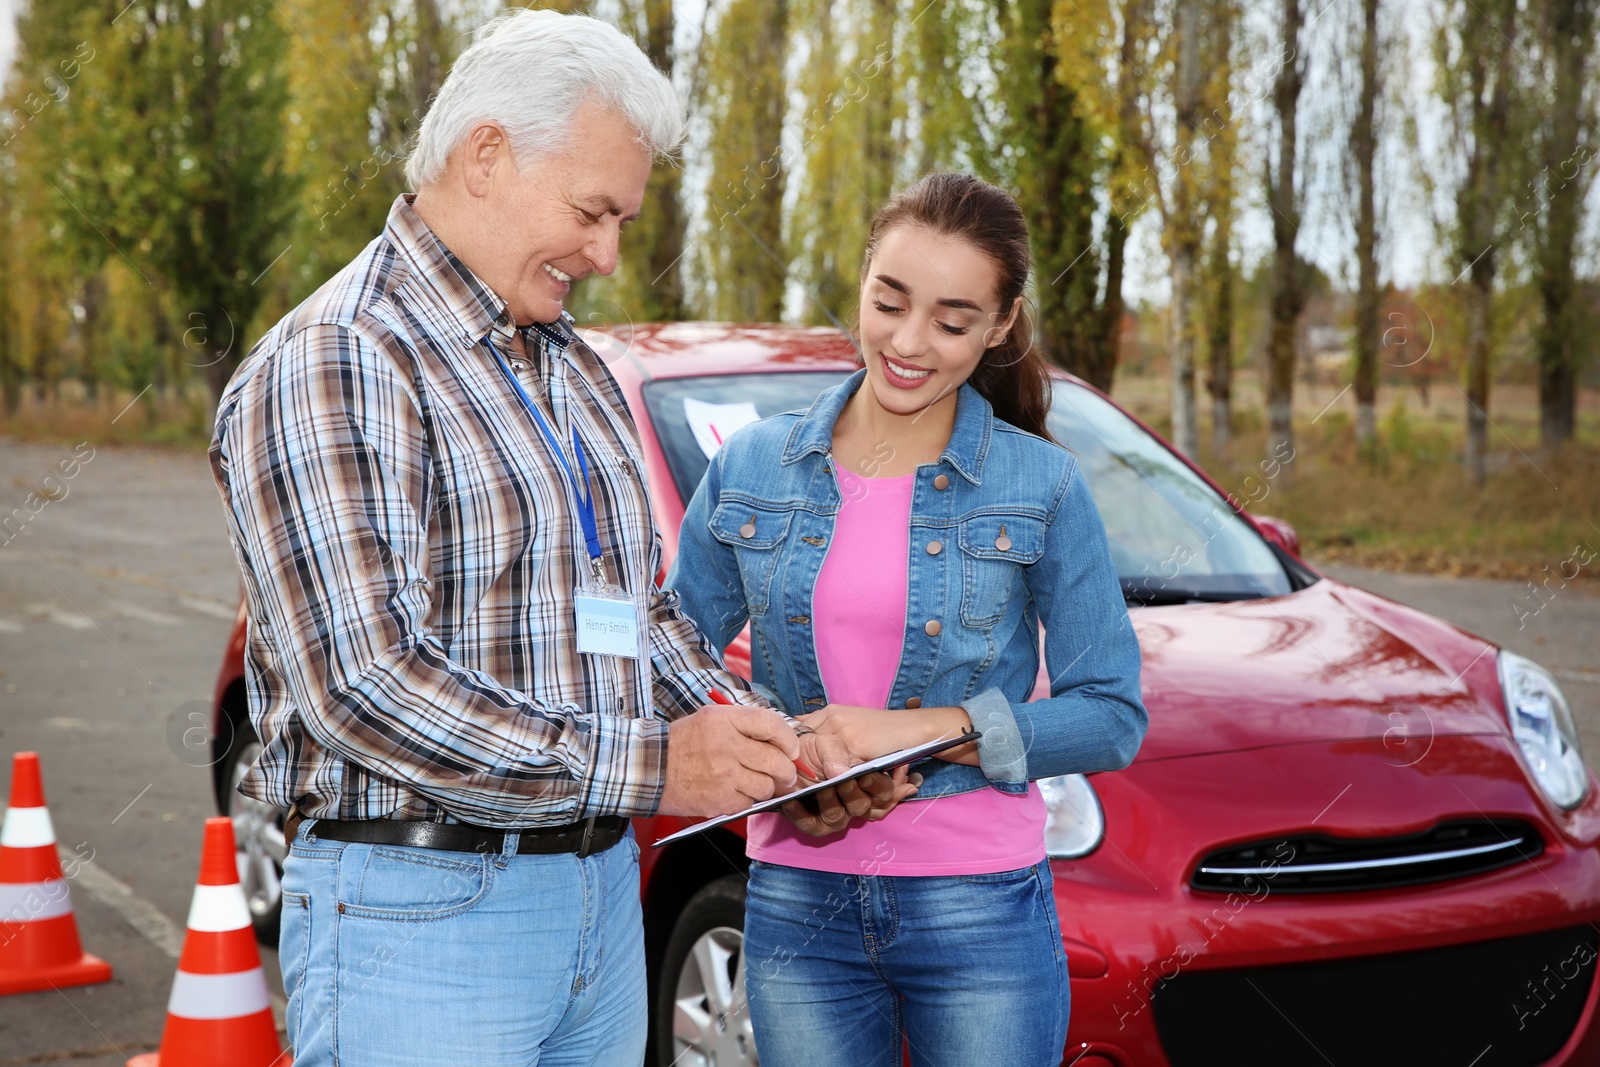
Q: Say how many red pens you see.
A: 1